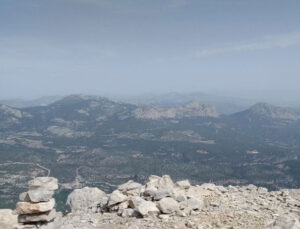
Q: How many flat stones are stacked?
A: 4